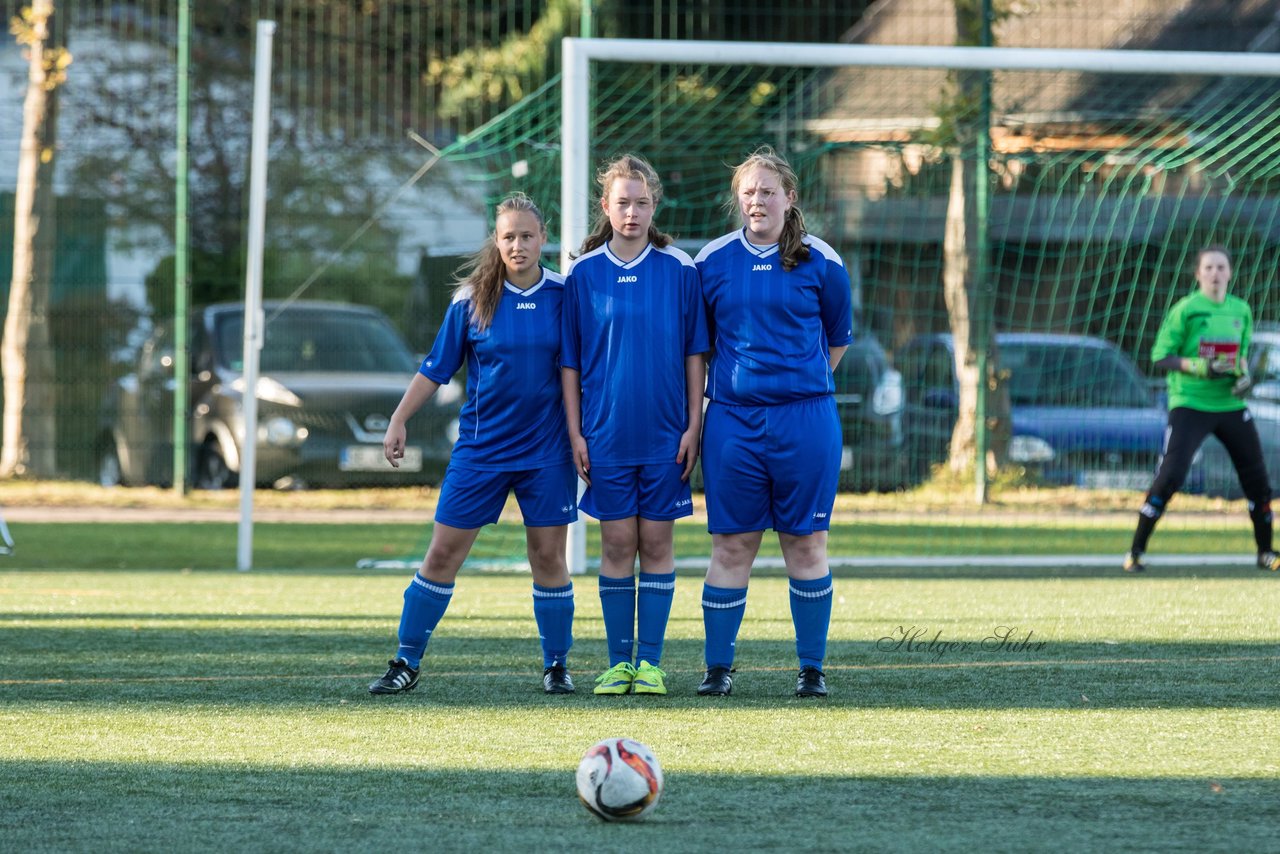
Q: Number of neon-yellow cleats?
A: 2